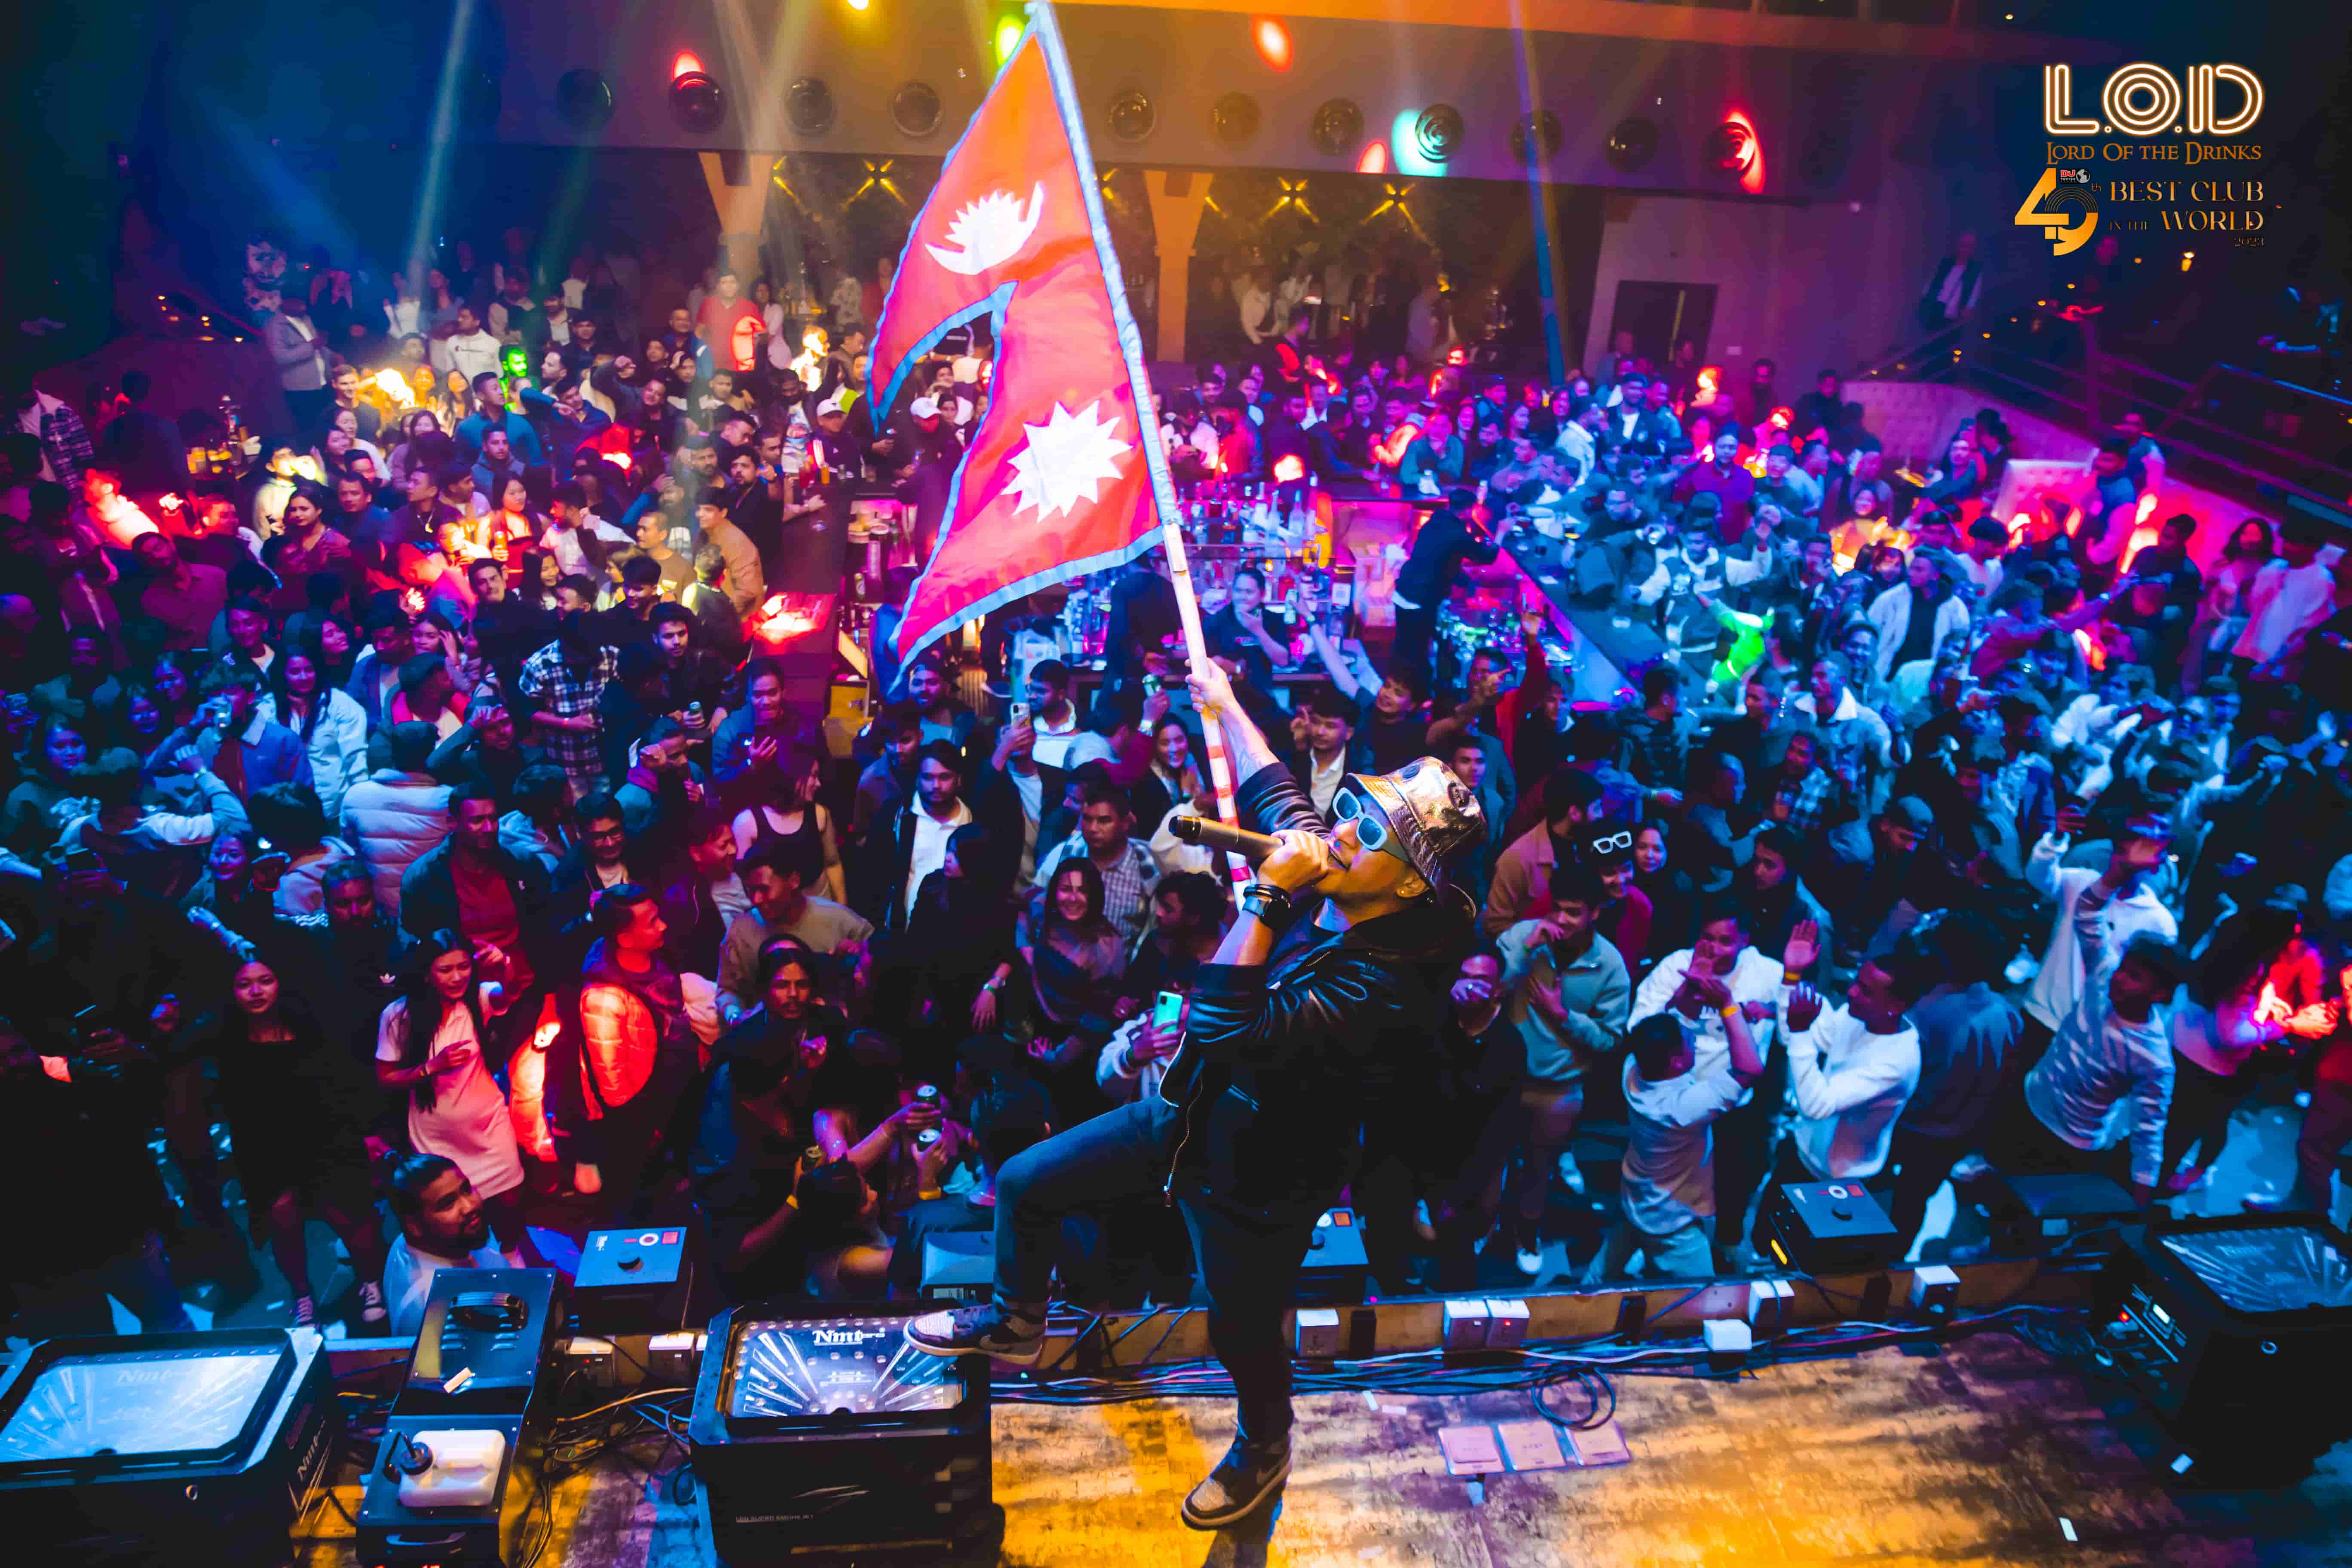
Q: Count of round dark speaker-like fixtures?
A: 11